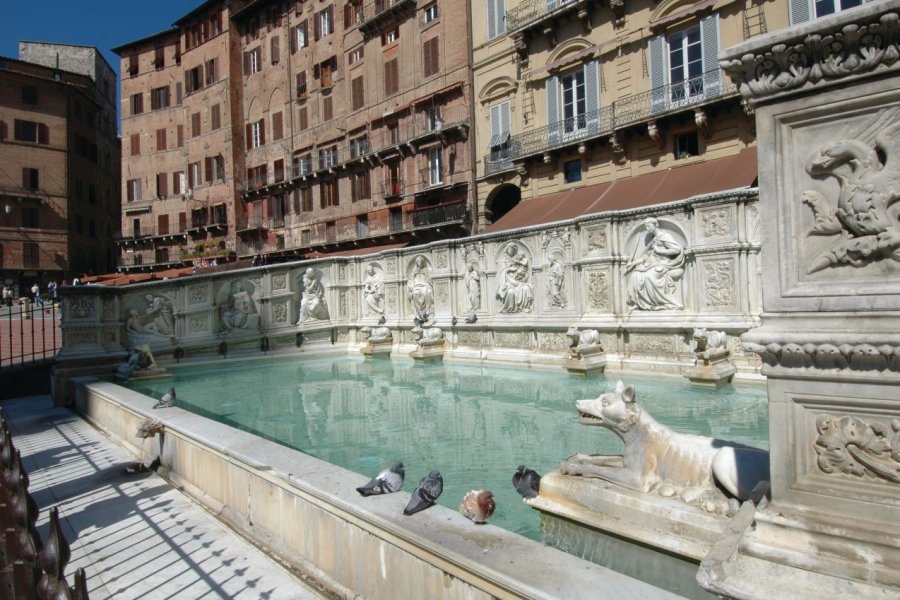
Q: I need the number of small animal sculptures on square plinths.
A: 4